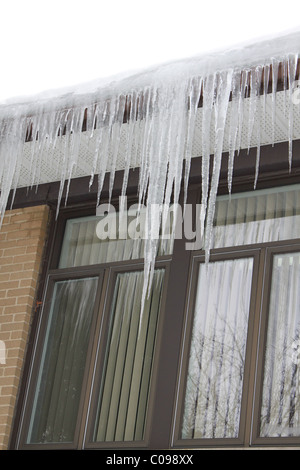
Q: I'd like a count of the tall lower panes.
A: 4